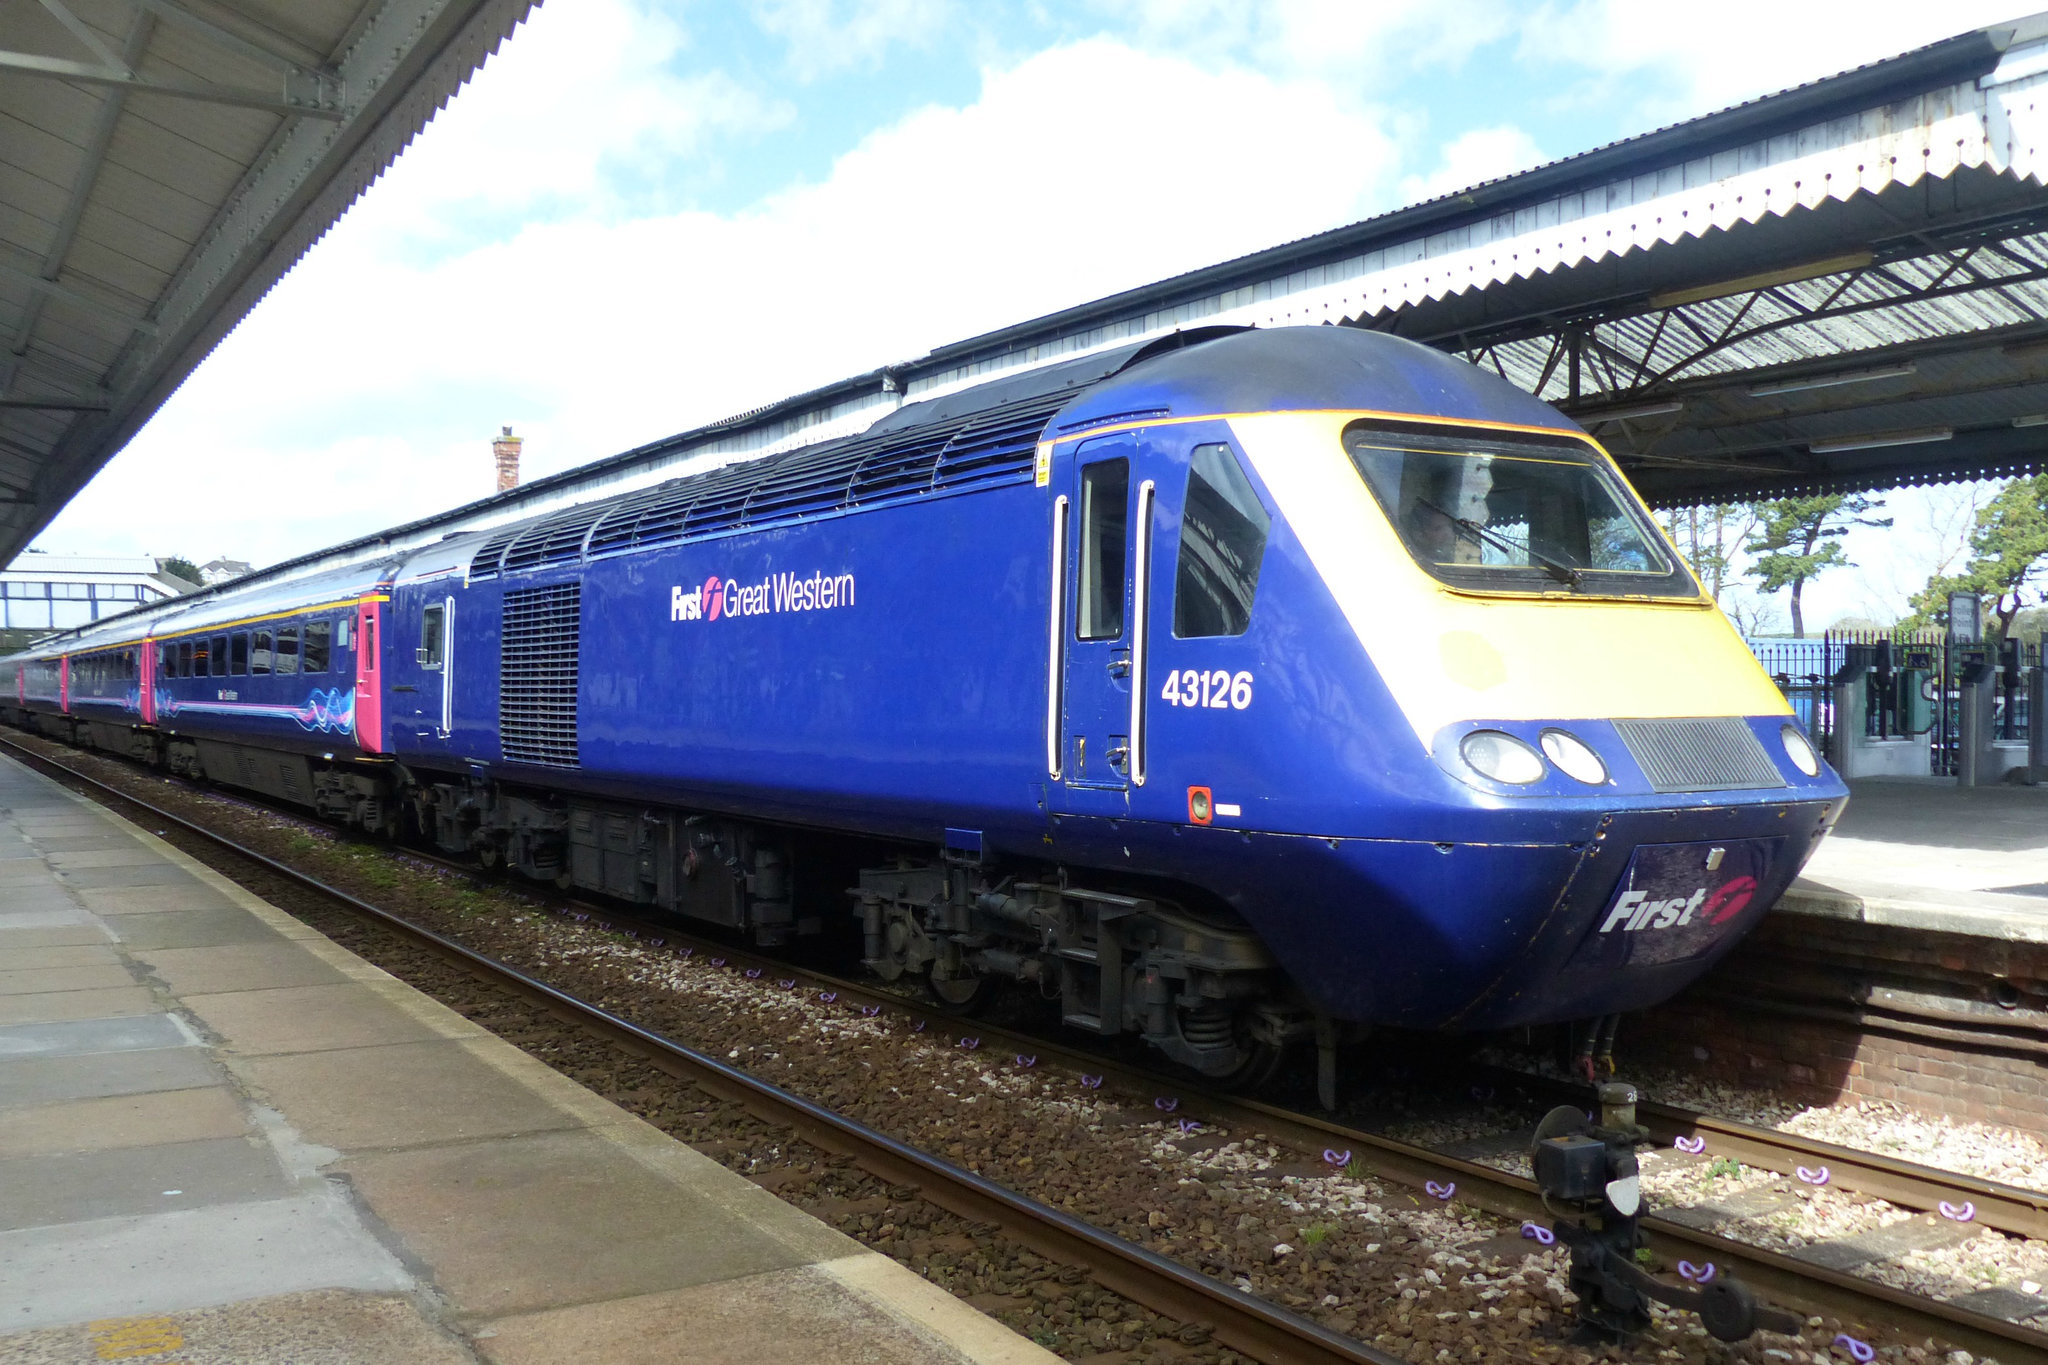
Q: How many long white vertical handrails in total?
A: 3